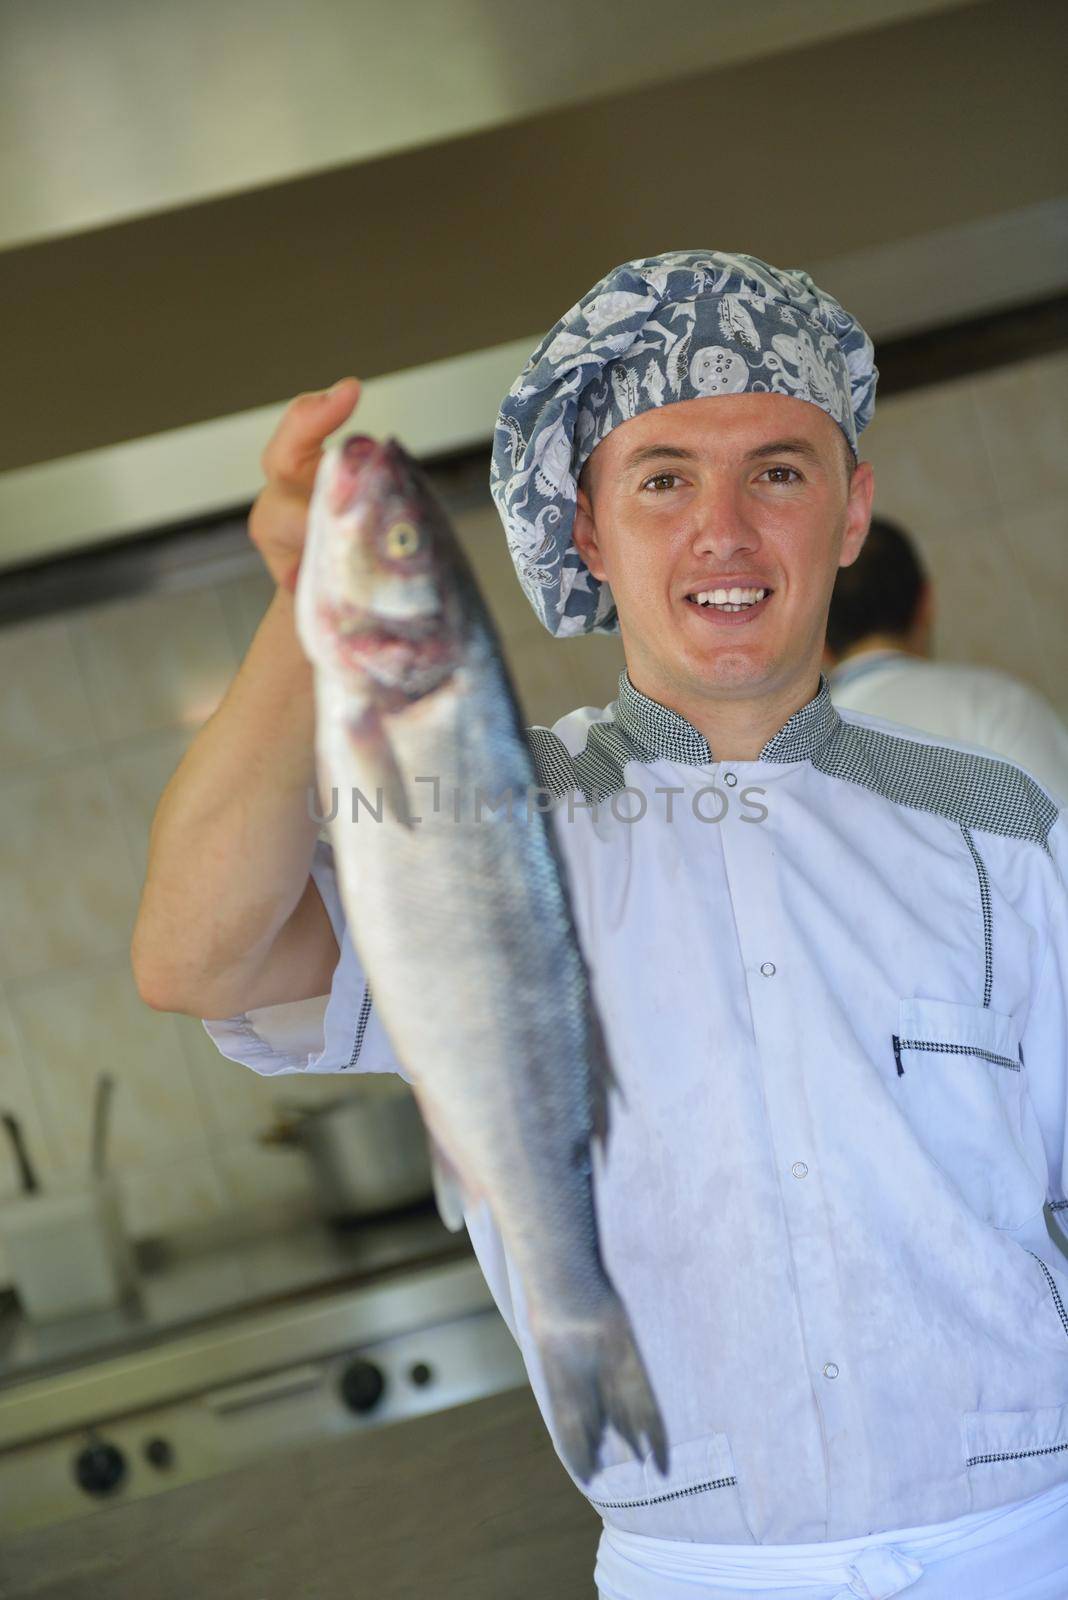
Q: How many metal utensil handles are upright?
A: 2